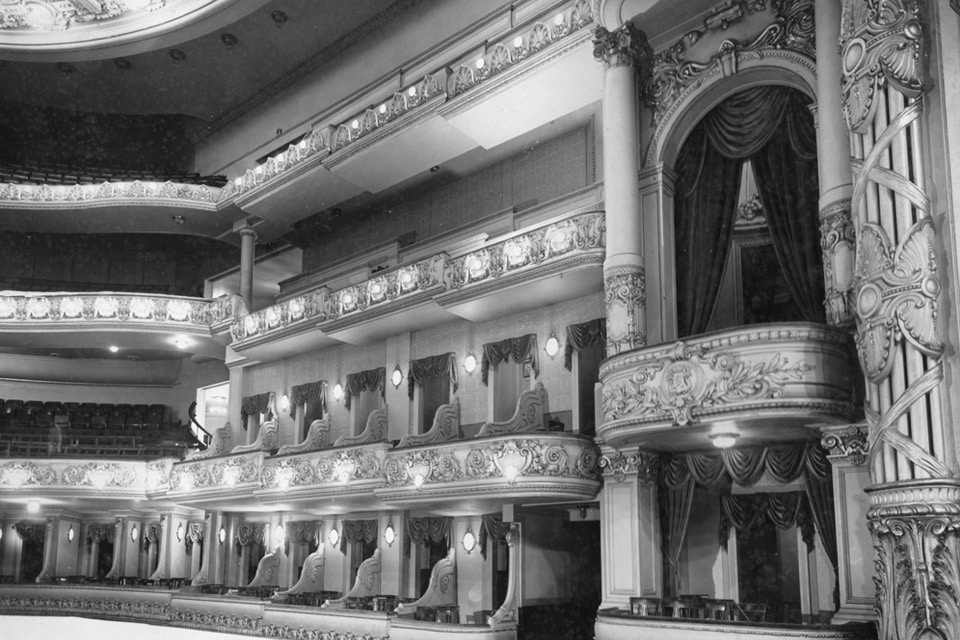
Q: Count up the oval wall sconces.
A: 14